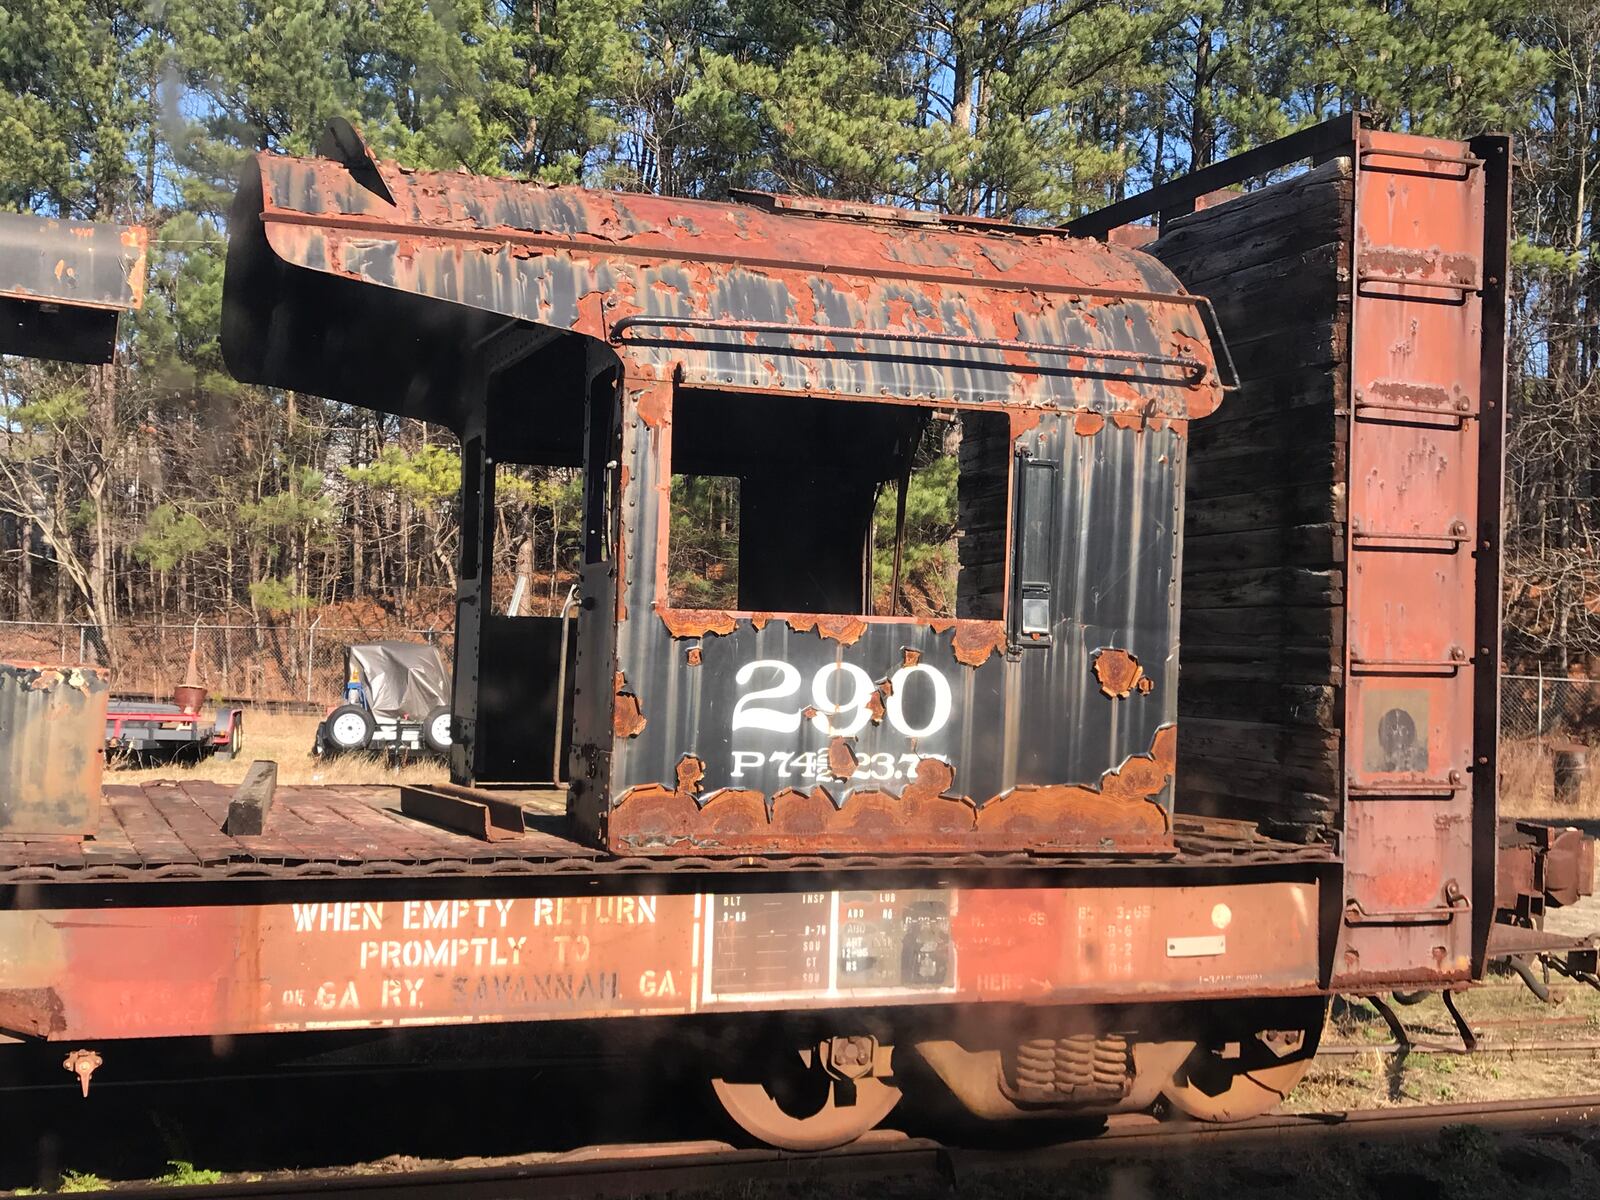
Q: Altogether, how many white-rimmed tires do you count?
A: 2